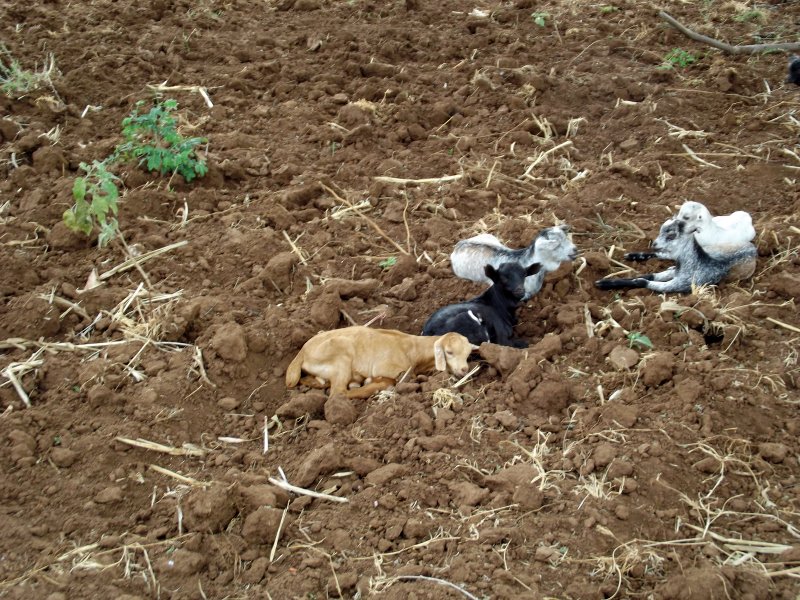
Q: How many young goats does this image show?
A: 5